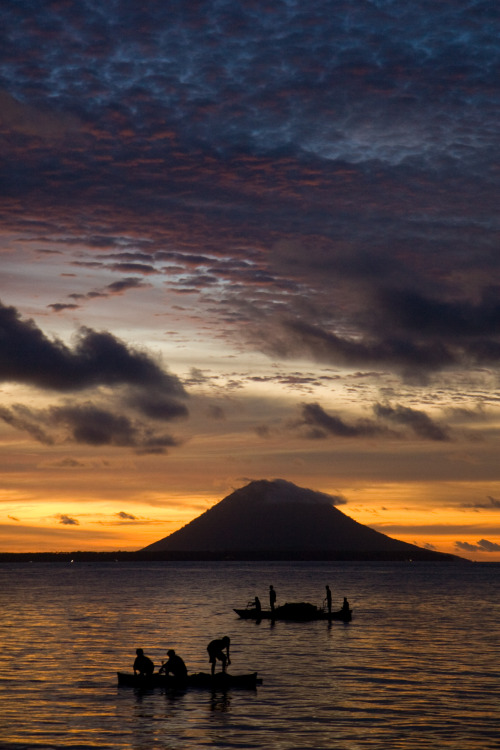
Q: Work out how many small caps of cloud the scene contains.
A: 1